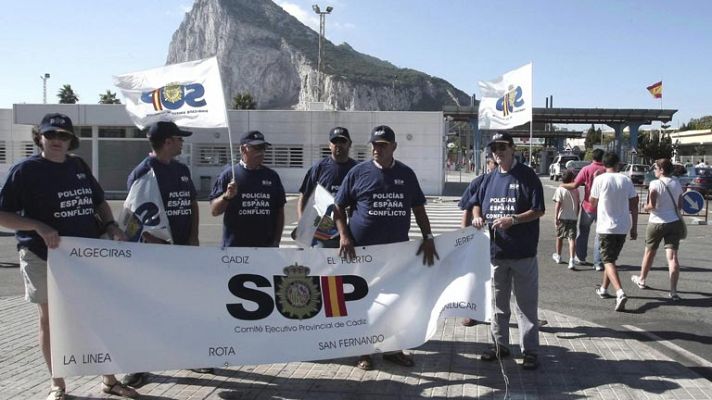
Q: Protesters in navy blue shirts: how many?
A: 7